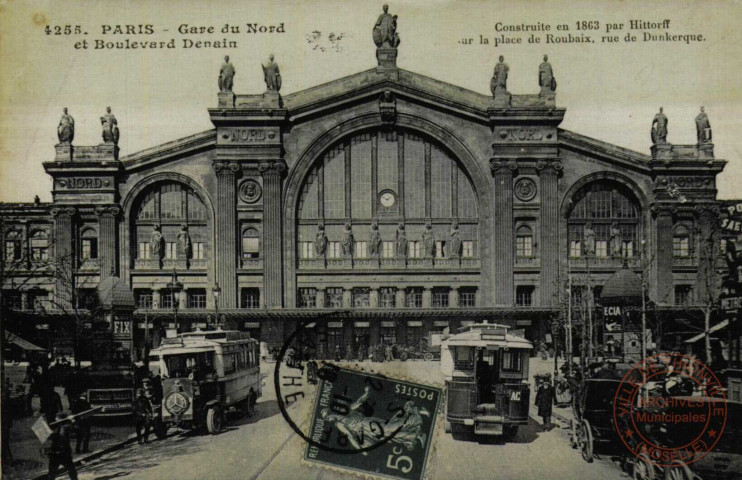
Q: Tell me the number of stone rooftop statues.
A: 9